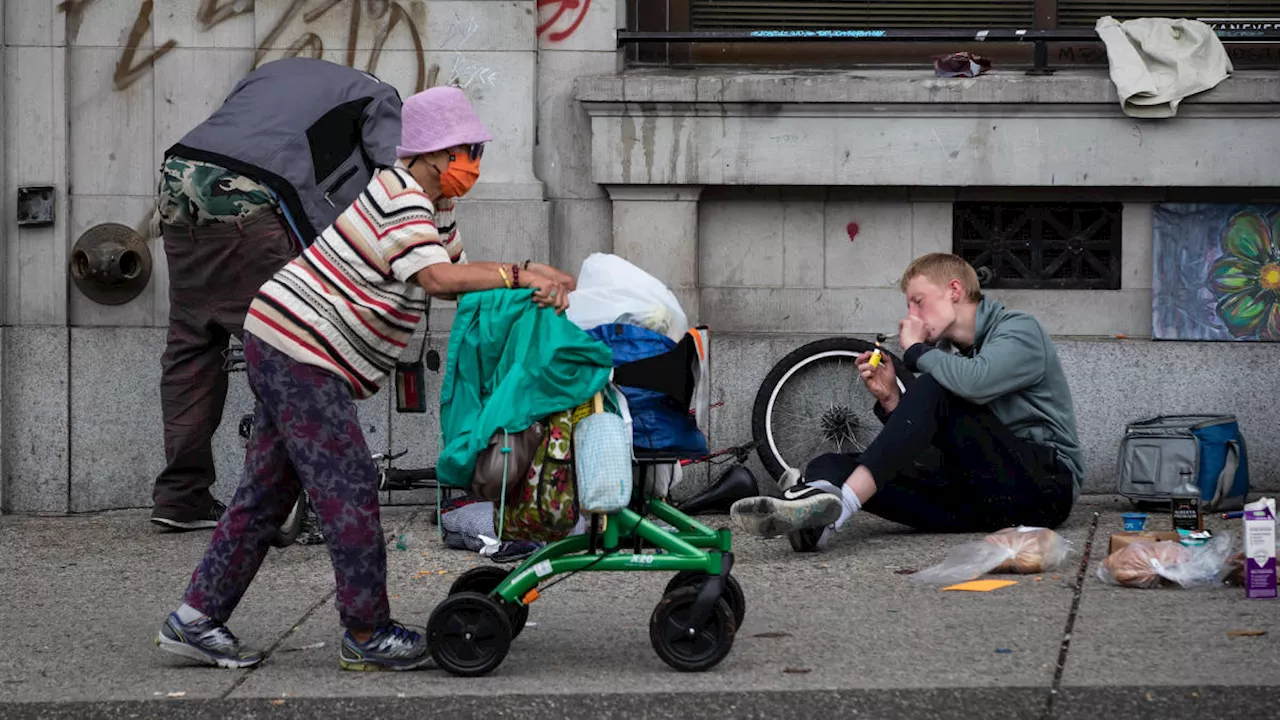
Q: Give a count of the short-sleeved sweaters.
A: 1